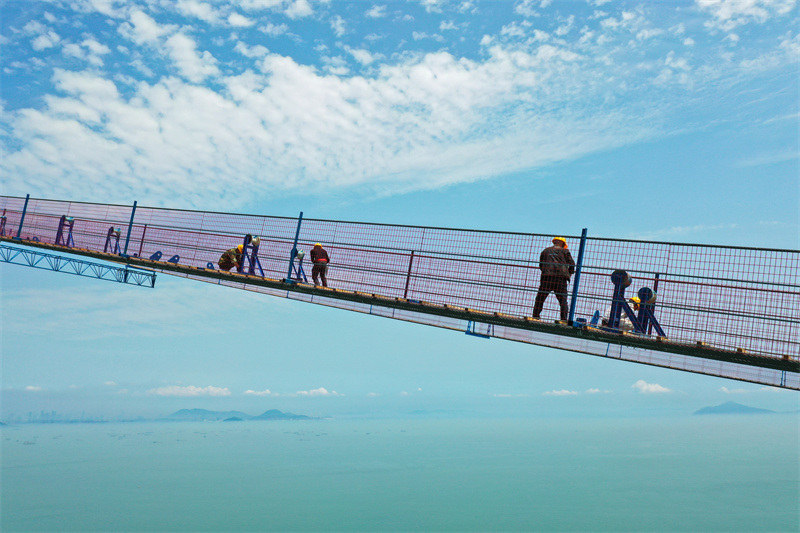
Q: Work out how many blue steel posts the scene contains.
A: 4